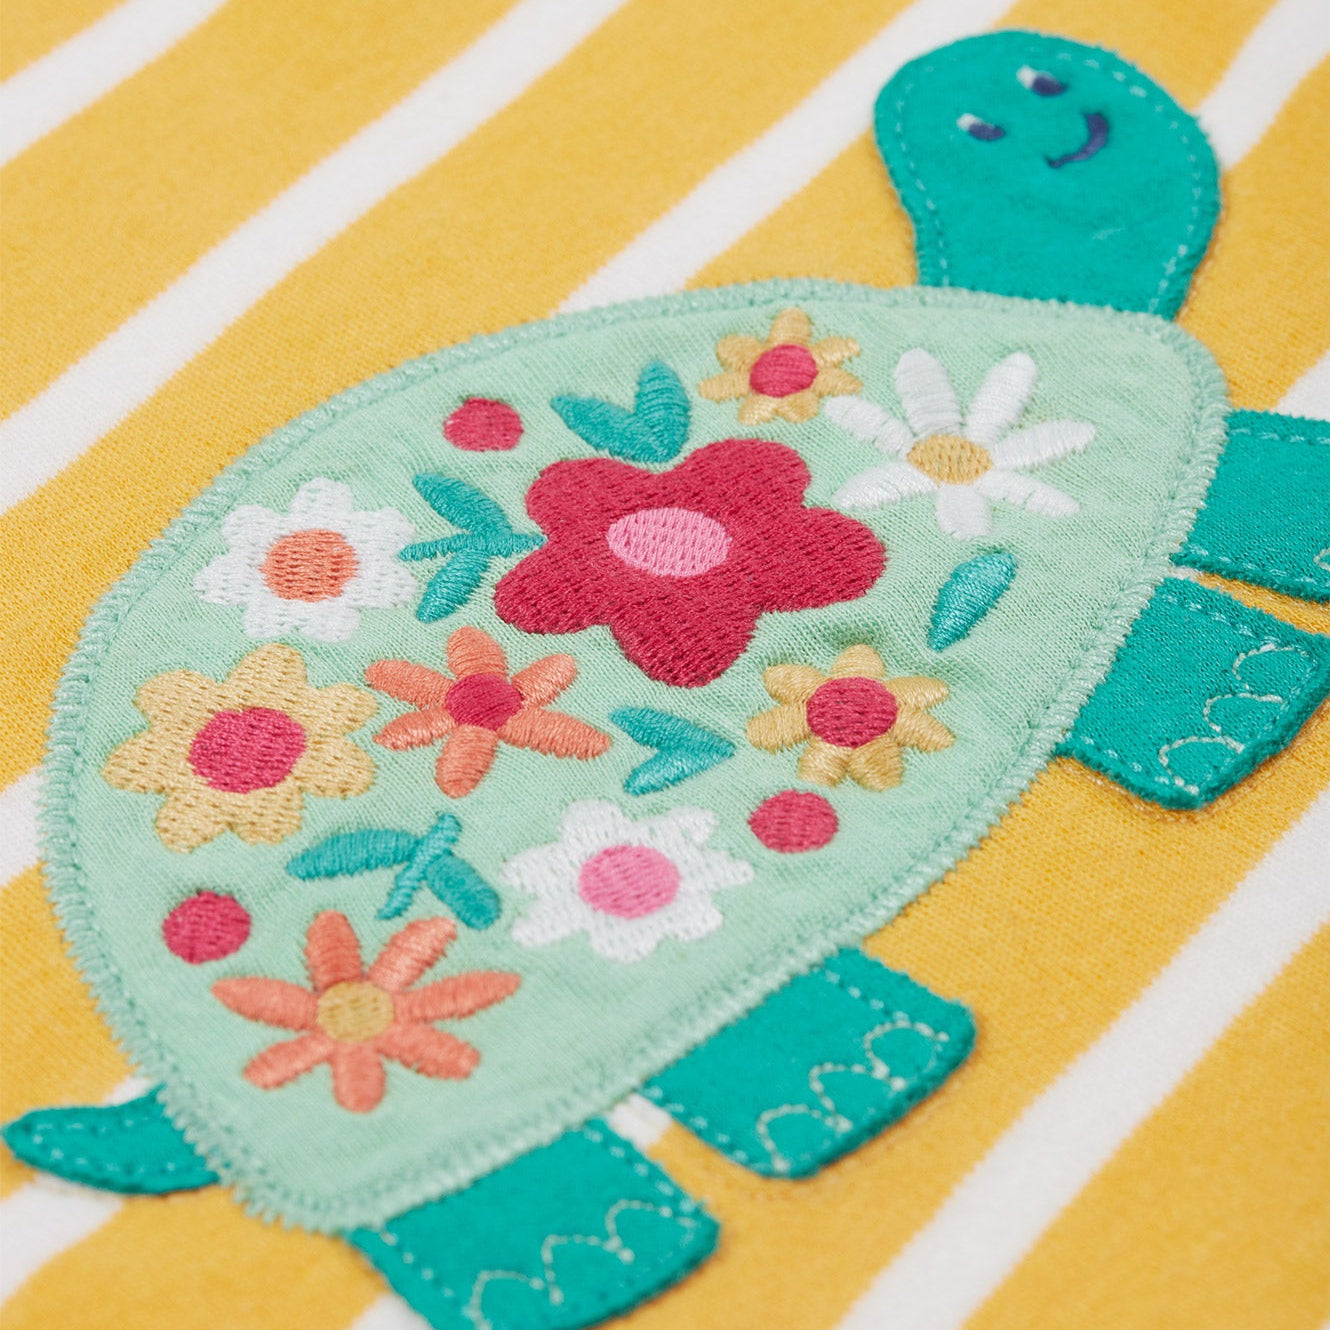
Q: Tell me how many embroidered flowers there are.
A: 9